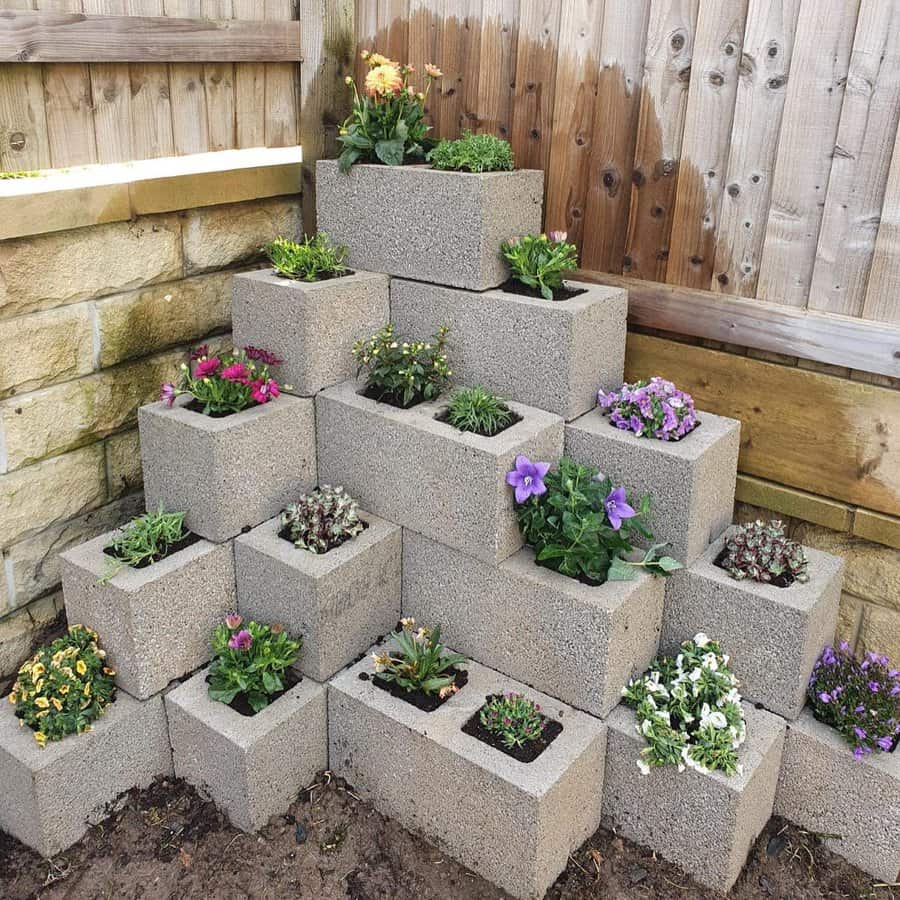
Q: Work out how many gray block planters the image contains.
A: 15